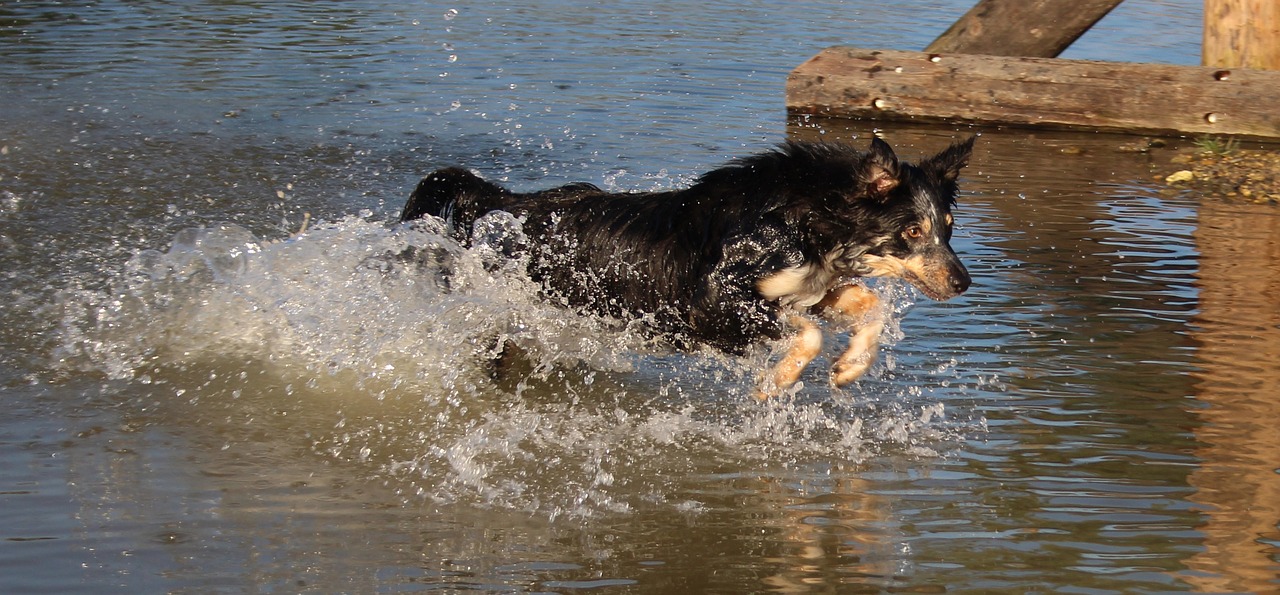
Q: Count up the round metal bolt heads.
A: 4